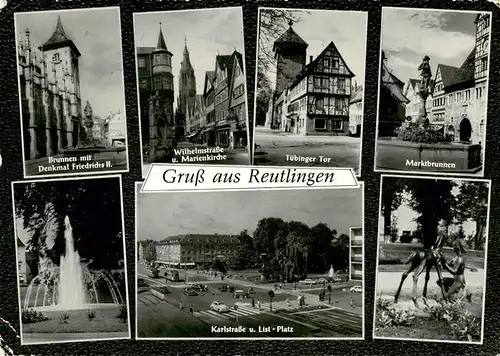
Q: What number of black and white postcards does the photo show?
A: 7